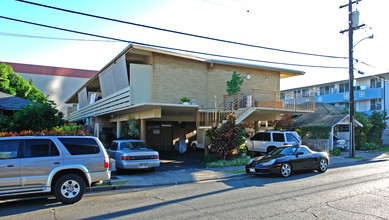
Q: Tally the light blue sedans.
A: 1